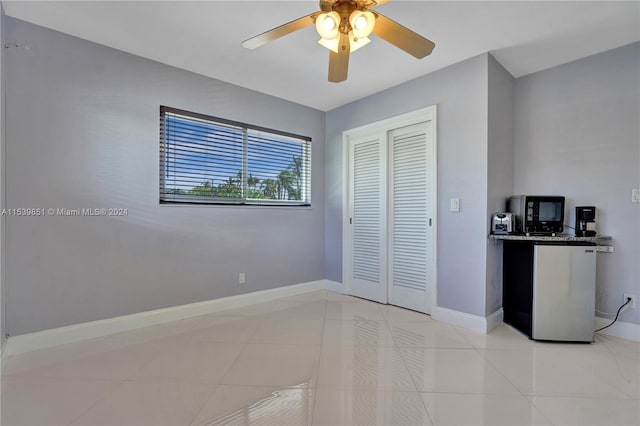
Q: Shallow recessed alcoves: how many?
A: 1